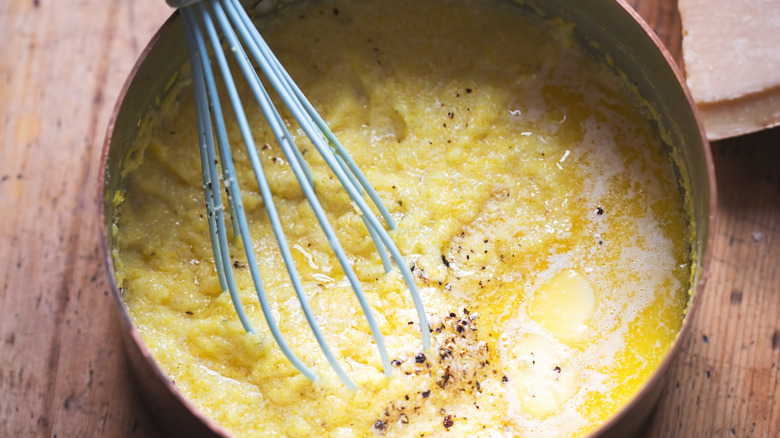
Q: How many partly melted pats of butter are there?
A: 2